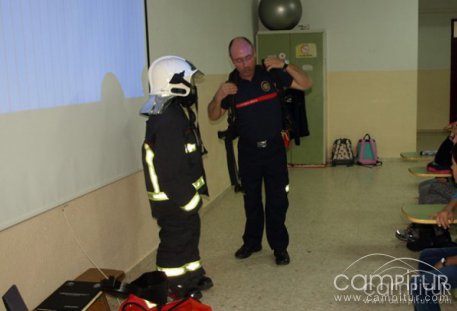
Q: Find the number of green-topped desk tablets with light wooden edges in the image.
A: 3